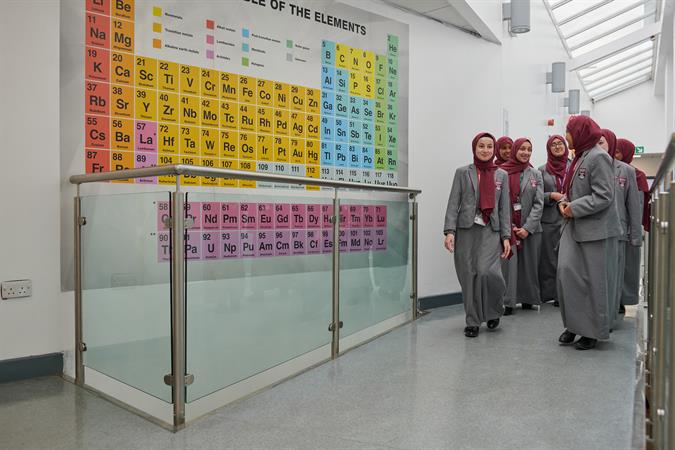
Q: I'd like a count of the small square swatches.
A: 11